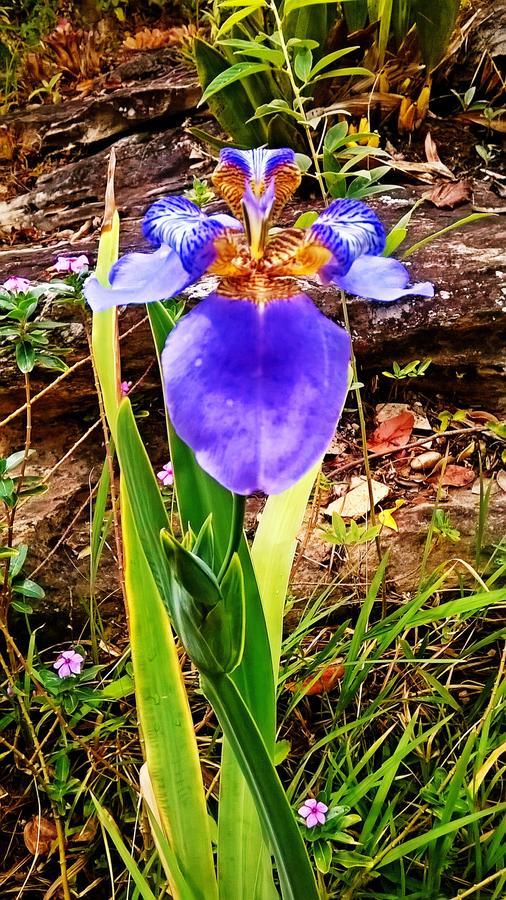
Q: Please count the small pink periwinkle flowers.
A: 6